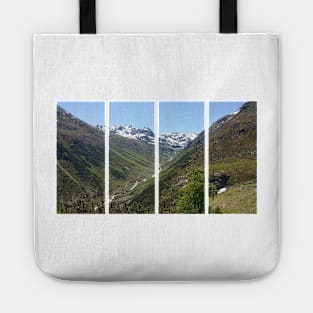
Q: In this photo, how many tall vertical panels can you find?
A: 4